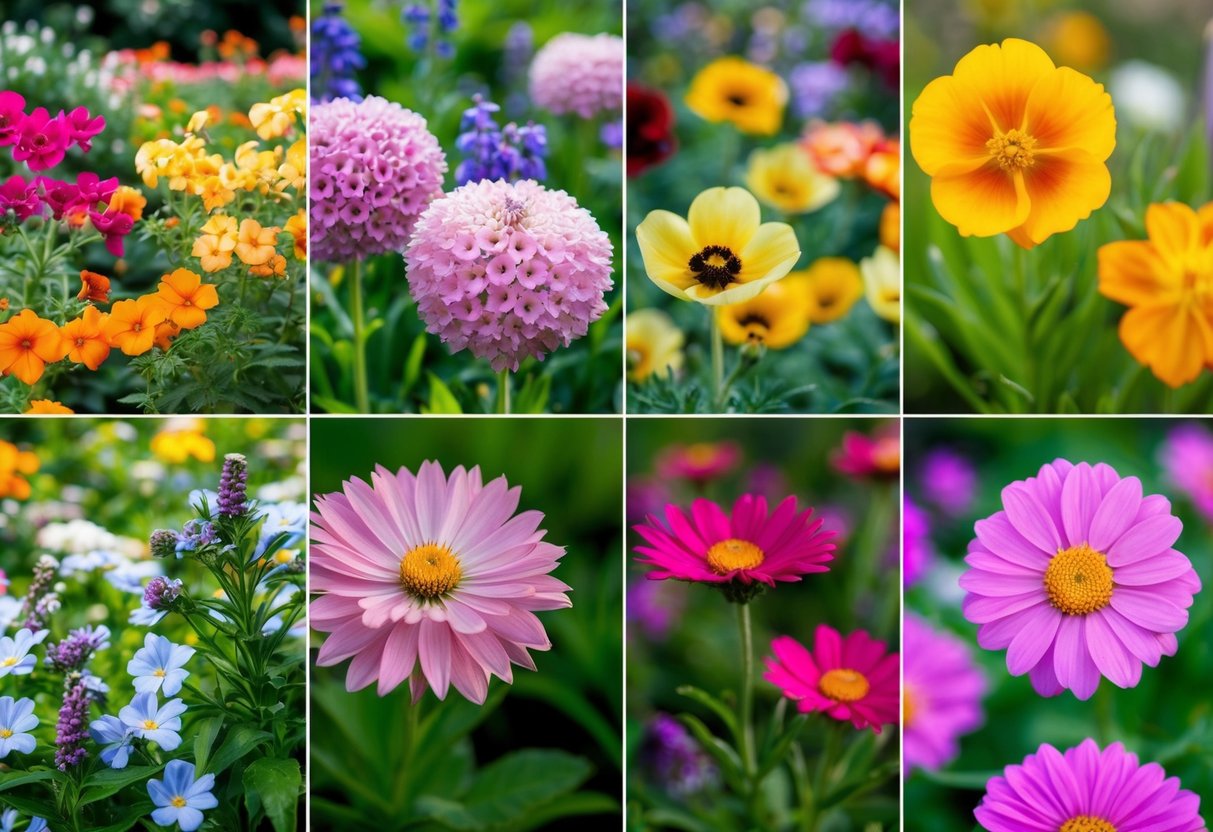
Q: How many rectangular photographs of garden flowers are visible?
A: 8